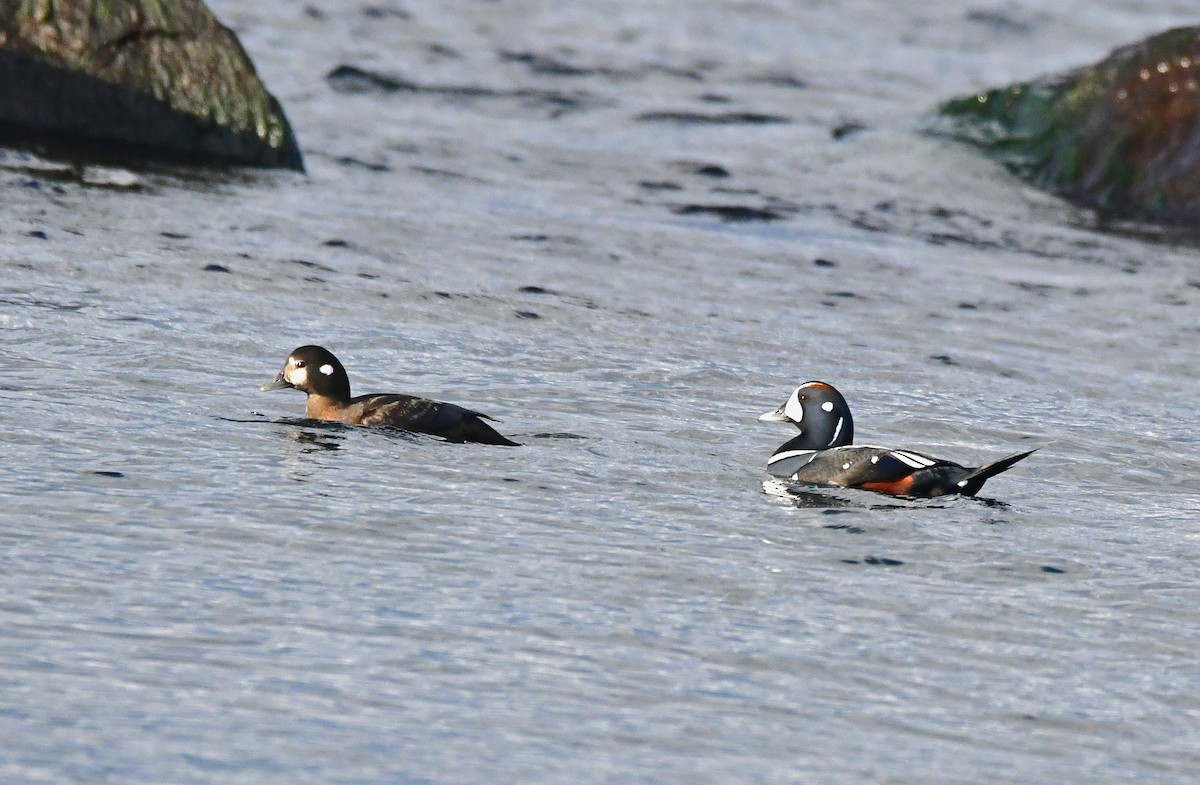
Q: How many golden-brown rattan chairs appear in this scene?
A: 0